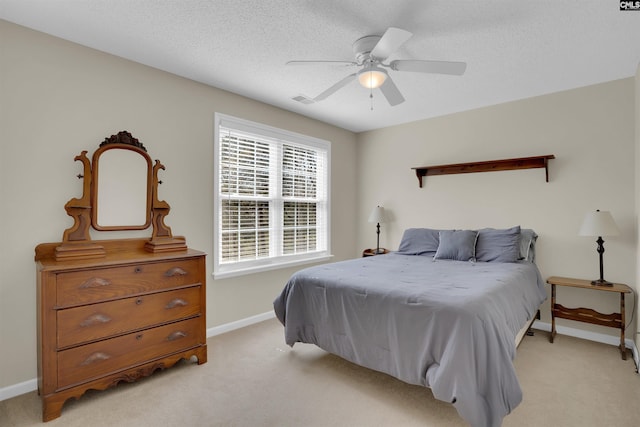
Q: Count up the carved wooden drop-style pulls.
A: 6